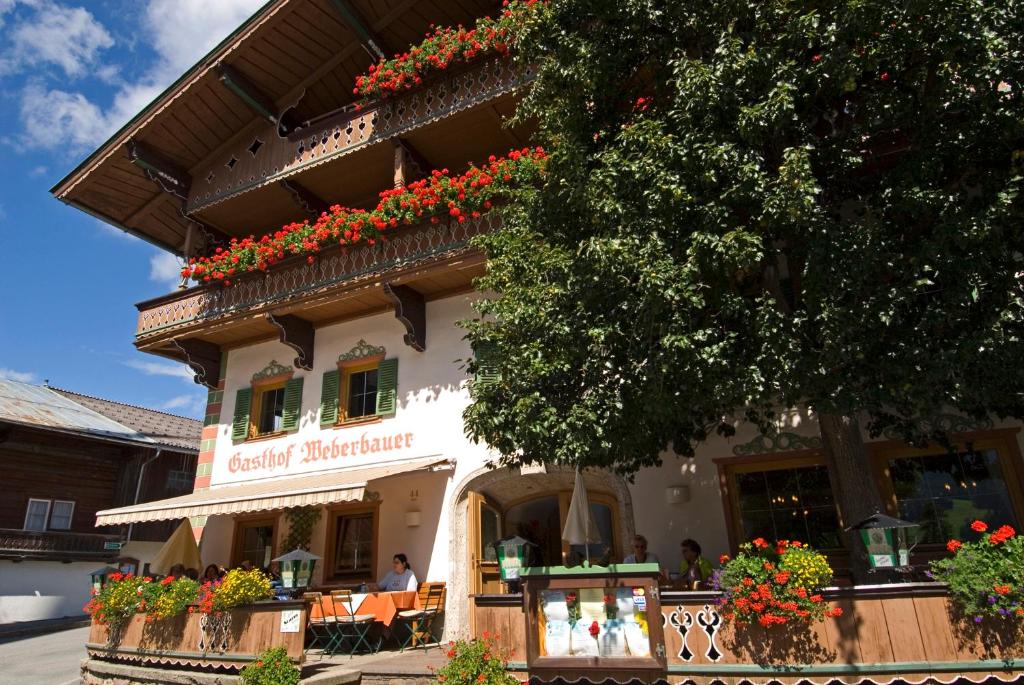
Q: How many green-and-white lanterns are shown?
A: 4